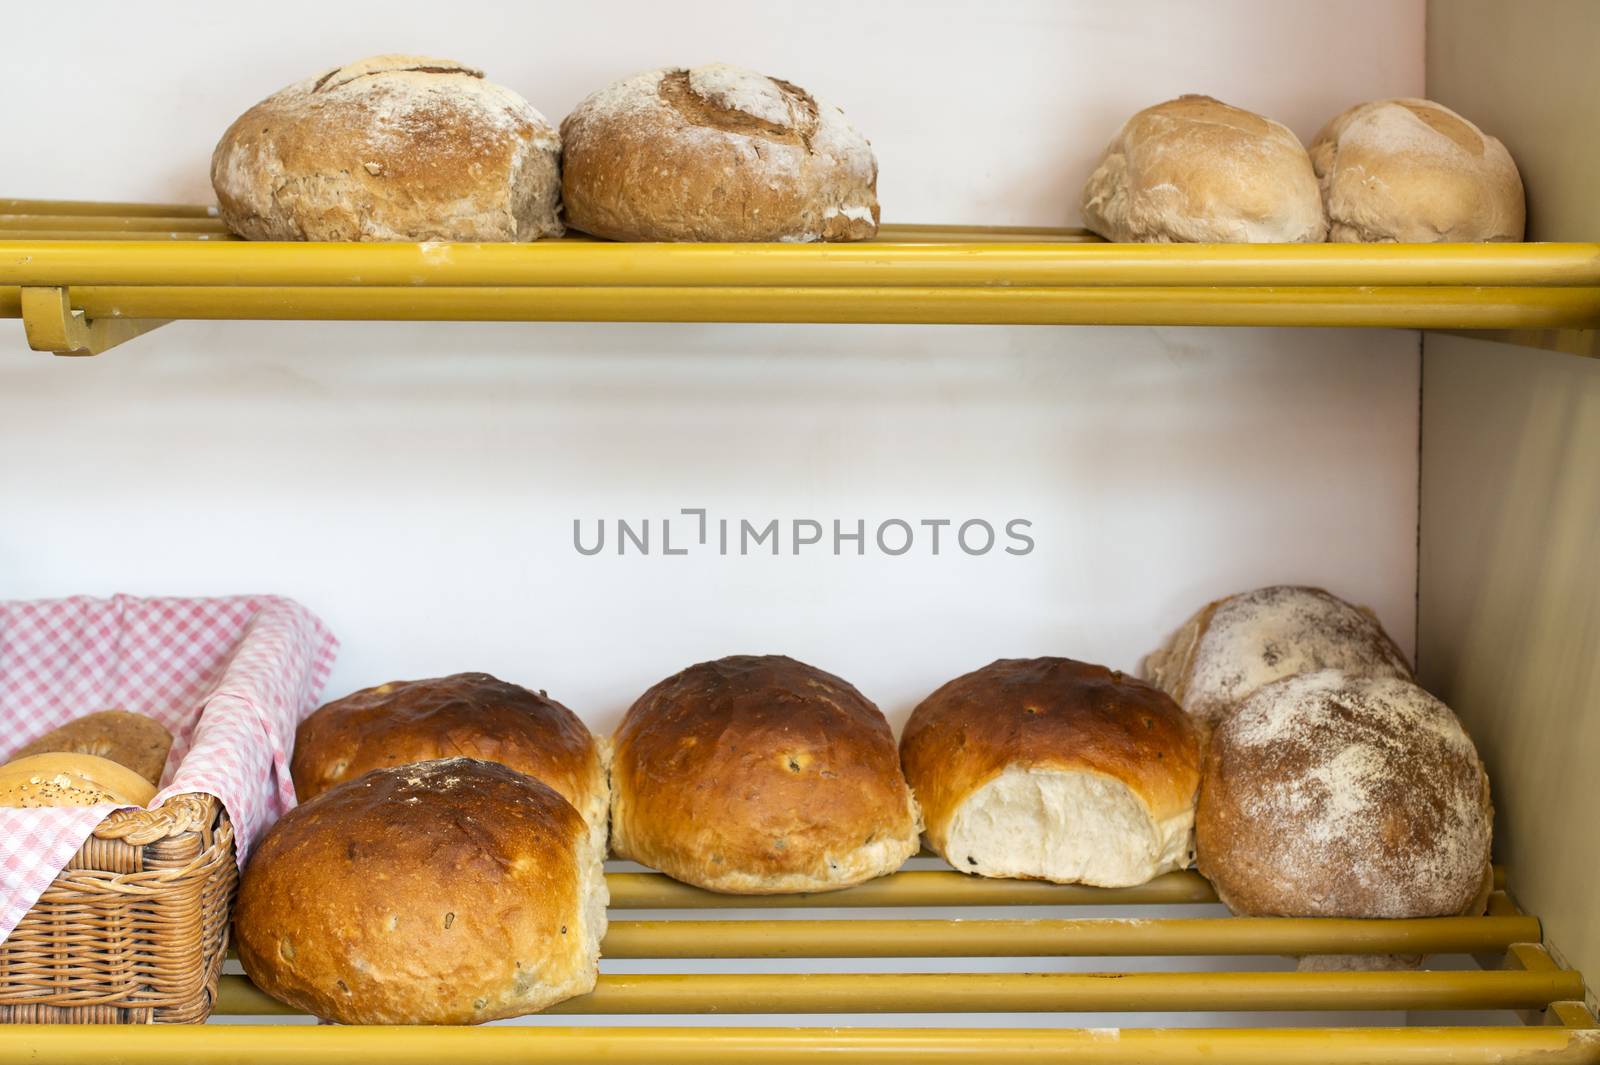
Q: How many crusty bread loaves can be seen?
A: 10